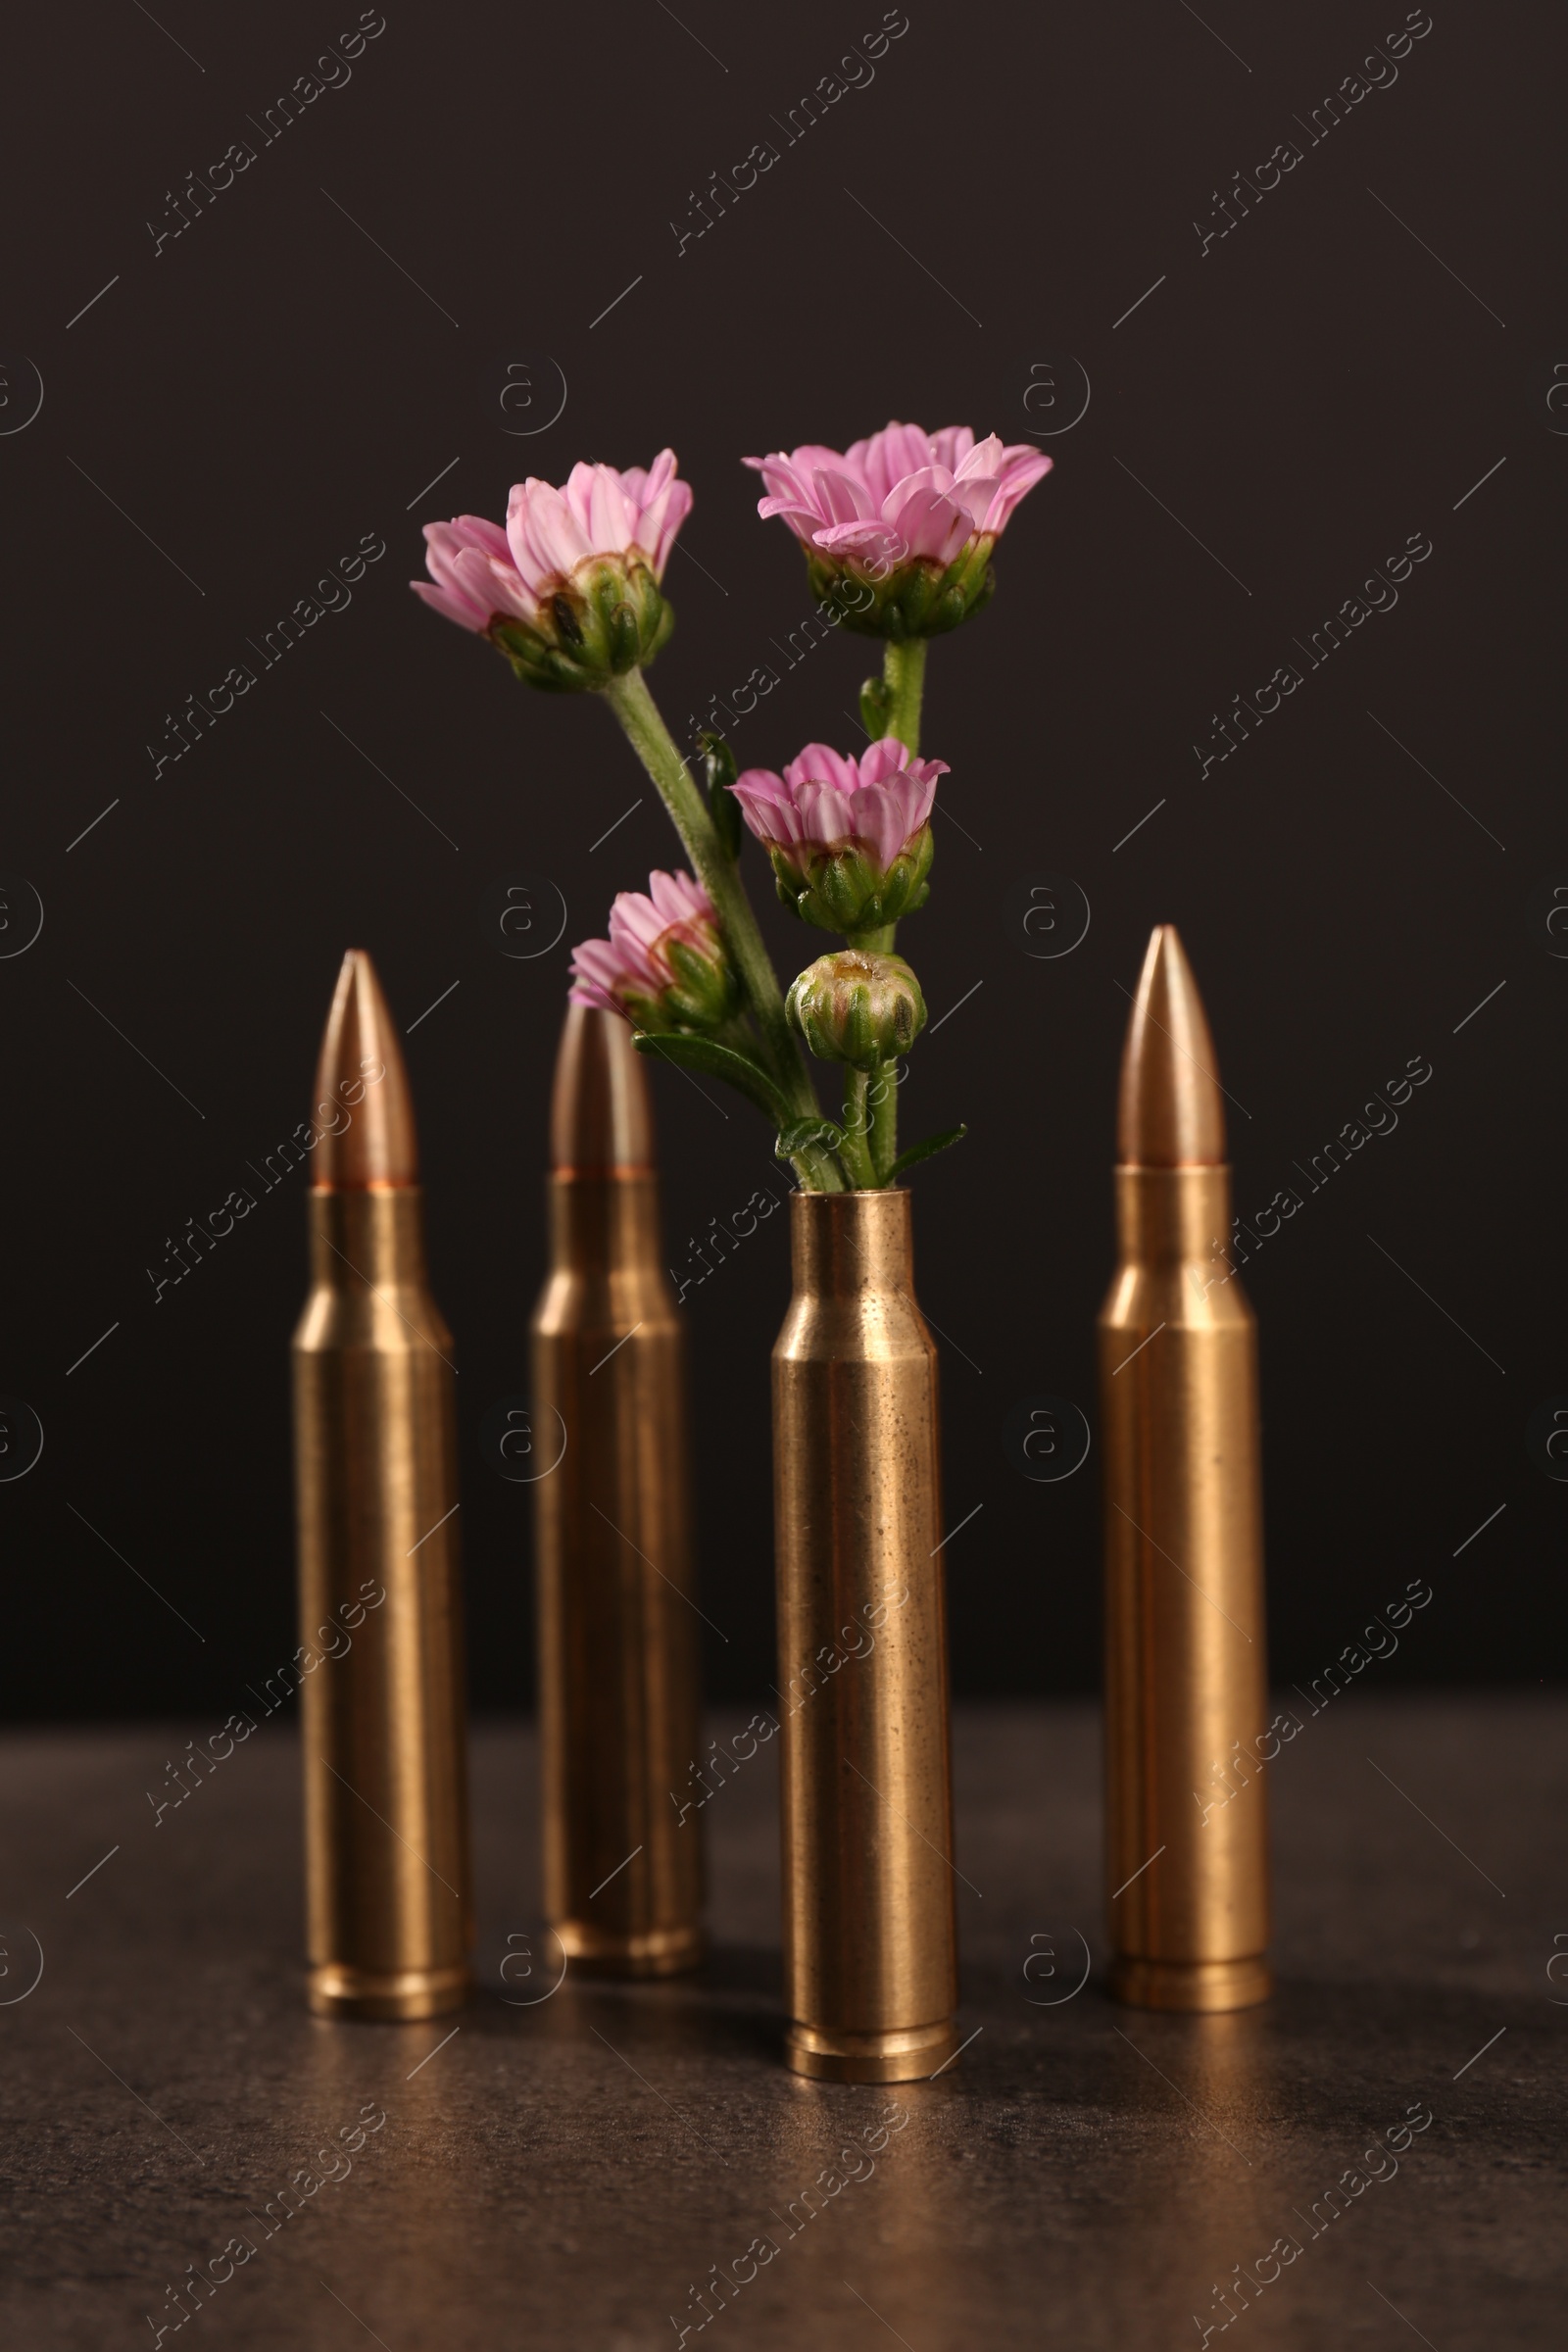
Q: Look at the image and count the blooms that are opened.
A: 4